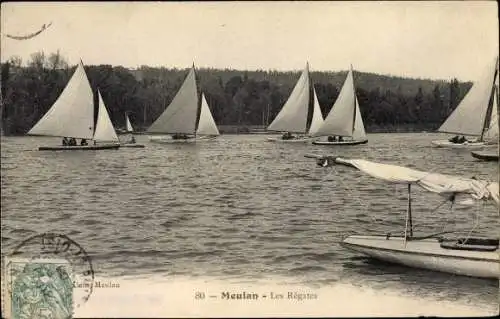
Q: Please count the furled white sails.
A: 1